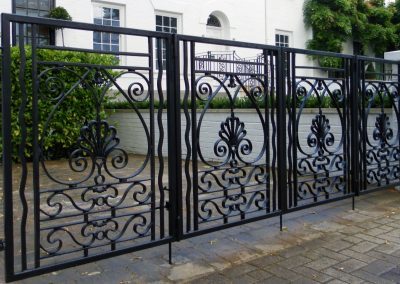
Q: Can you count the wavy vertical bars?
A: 7